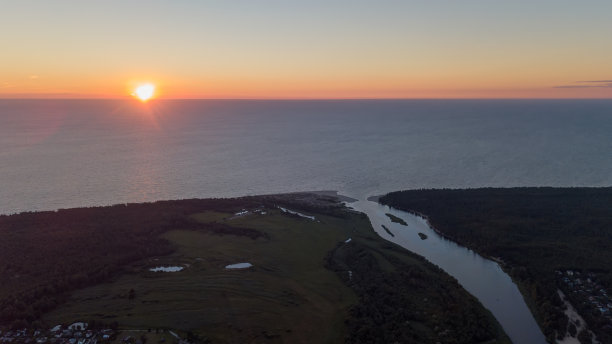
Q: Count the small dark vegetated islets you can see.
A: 3